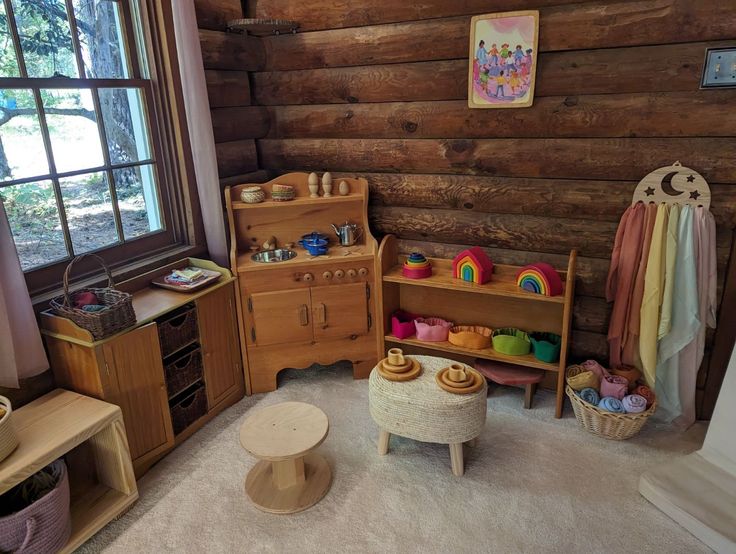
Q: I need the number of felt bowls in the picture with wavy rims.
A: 5